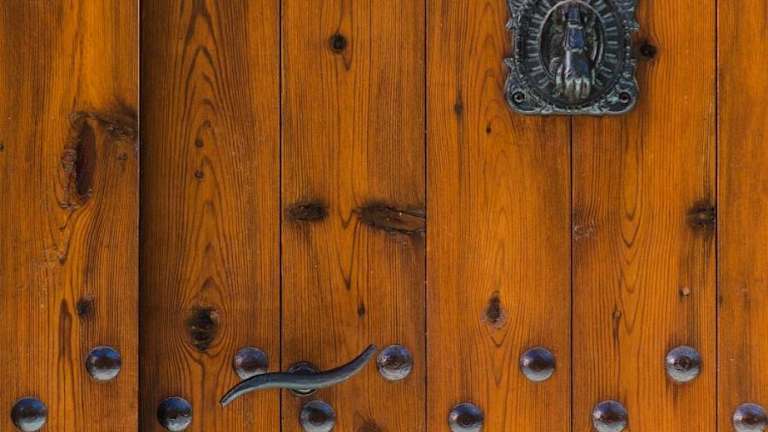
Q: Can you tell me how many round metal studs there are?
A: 11